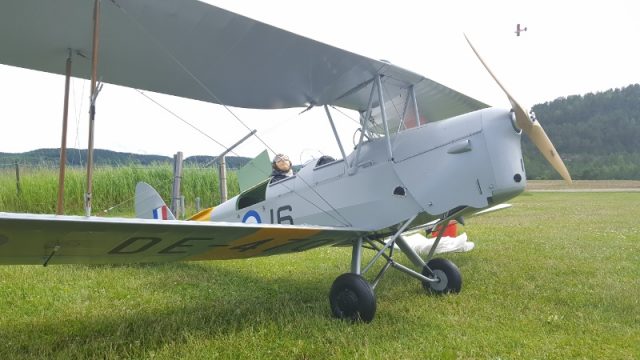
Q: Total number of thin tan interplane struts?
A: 2